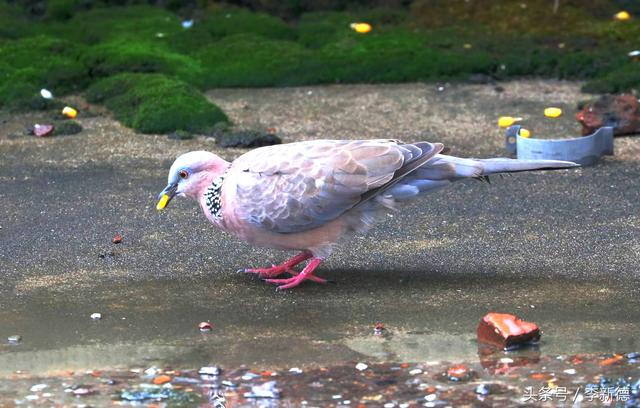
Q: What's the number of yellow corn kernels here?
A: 7